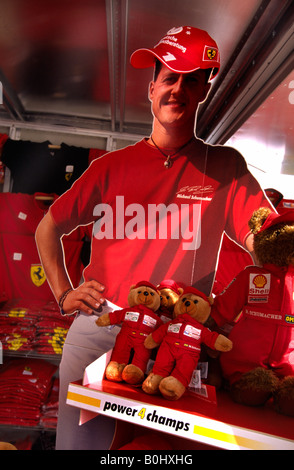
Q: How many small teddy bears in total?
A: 3